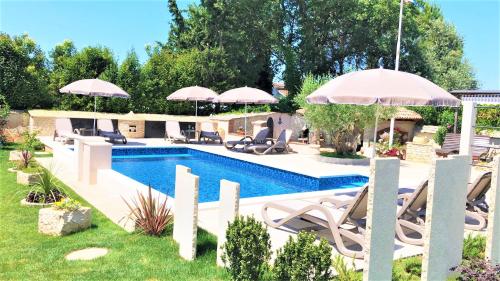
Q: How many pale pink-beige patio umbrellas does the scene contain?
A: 4